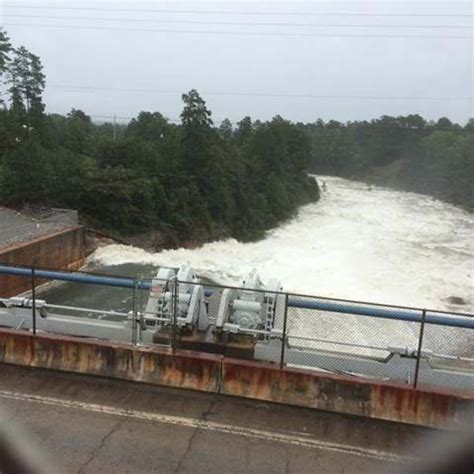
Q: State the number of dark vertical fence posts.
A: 5